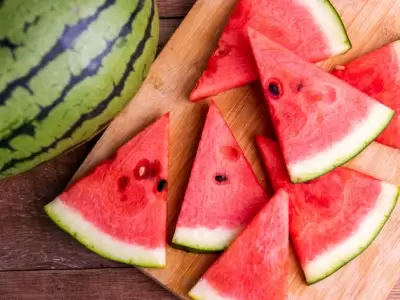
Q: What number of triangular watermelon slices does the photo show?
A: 7